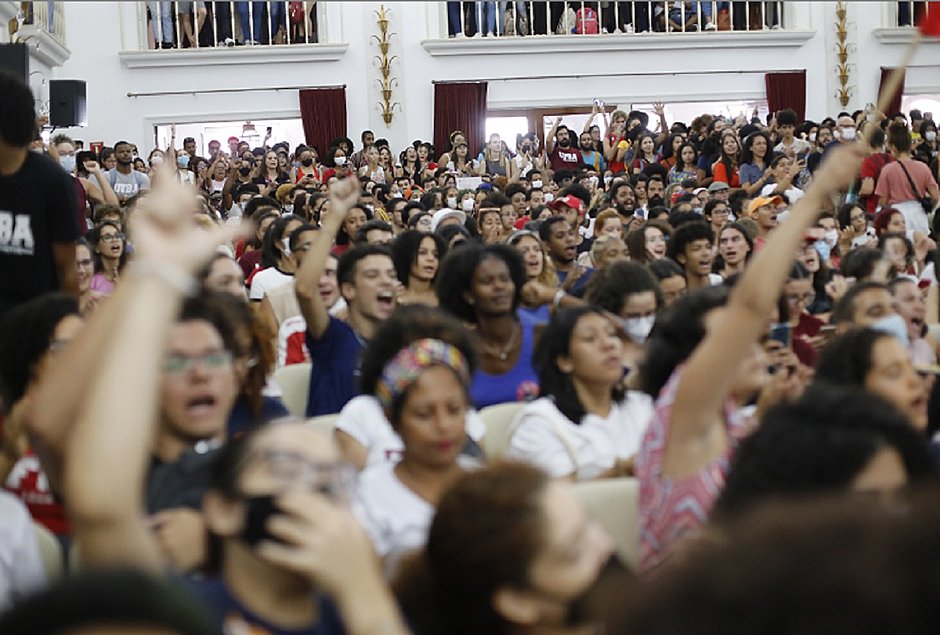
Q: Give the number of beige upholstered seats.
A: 5